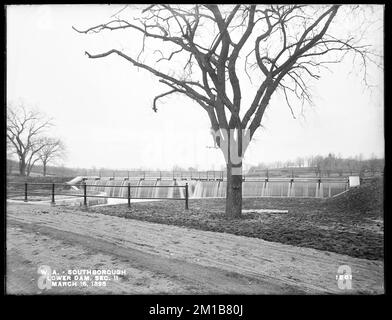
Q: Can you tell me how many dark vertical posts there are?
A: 5